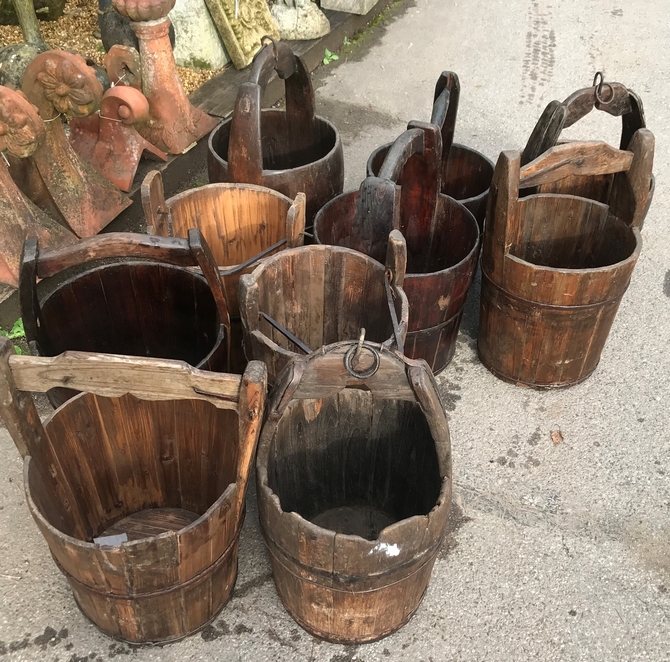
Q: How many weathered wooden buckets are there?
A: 10